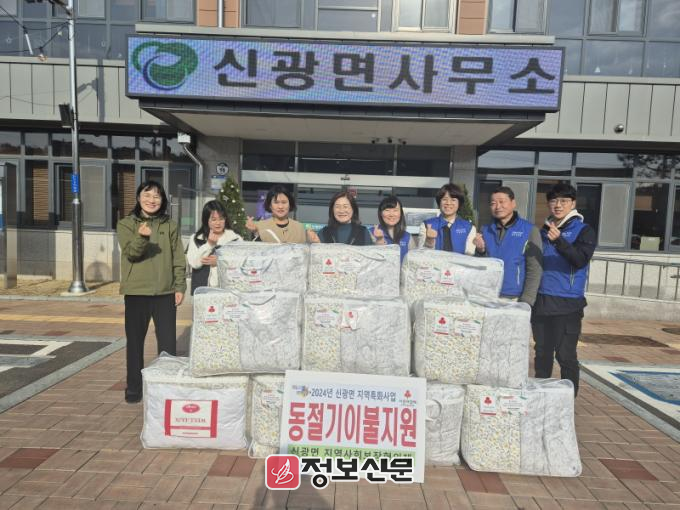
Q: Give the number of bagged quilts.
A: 10